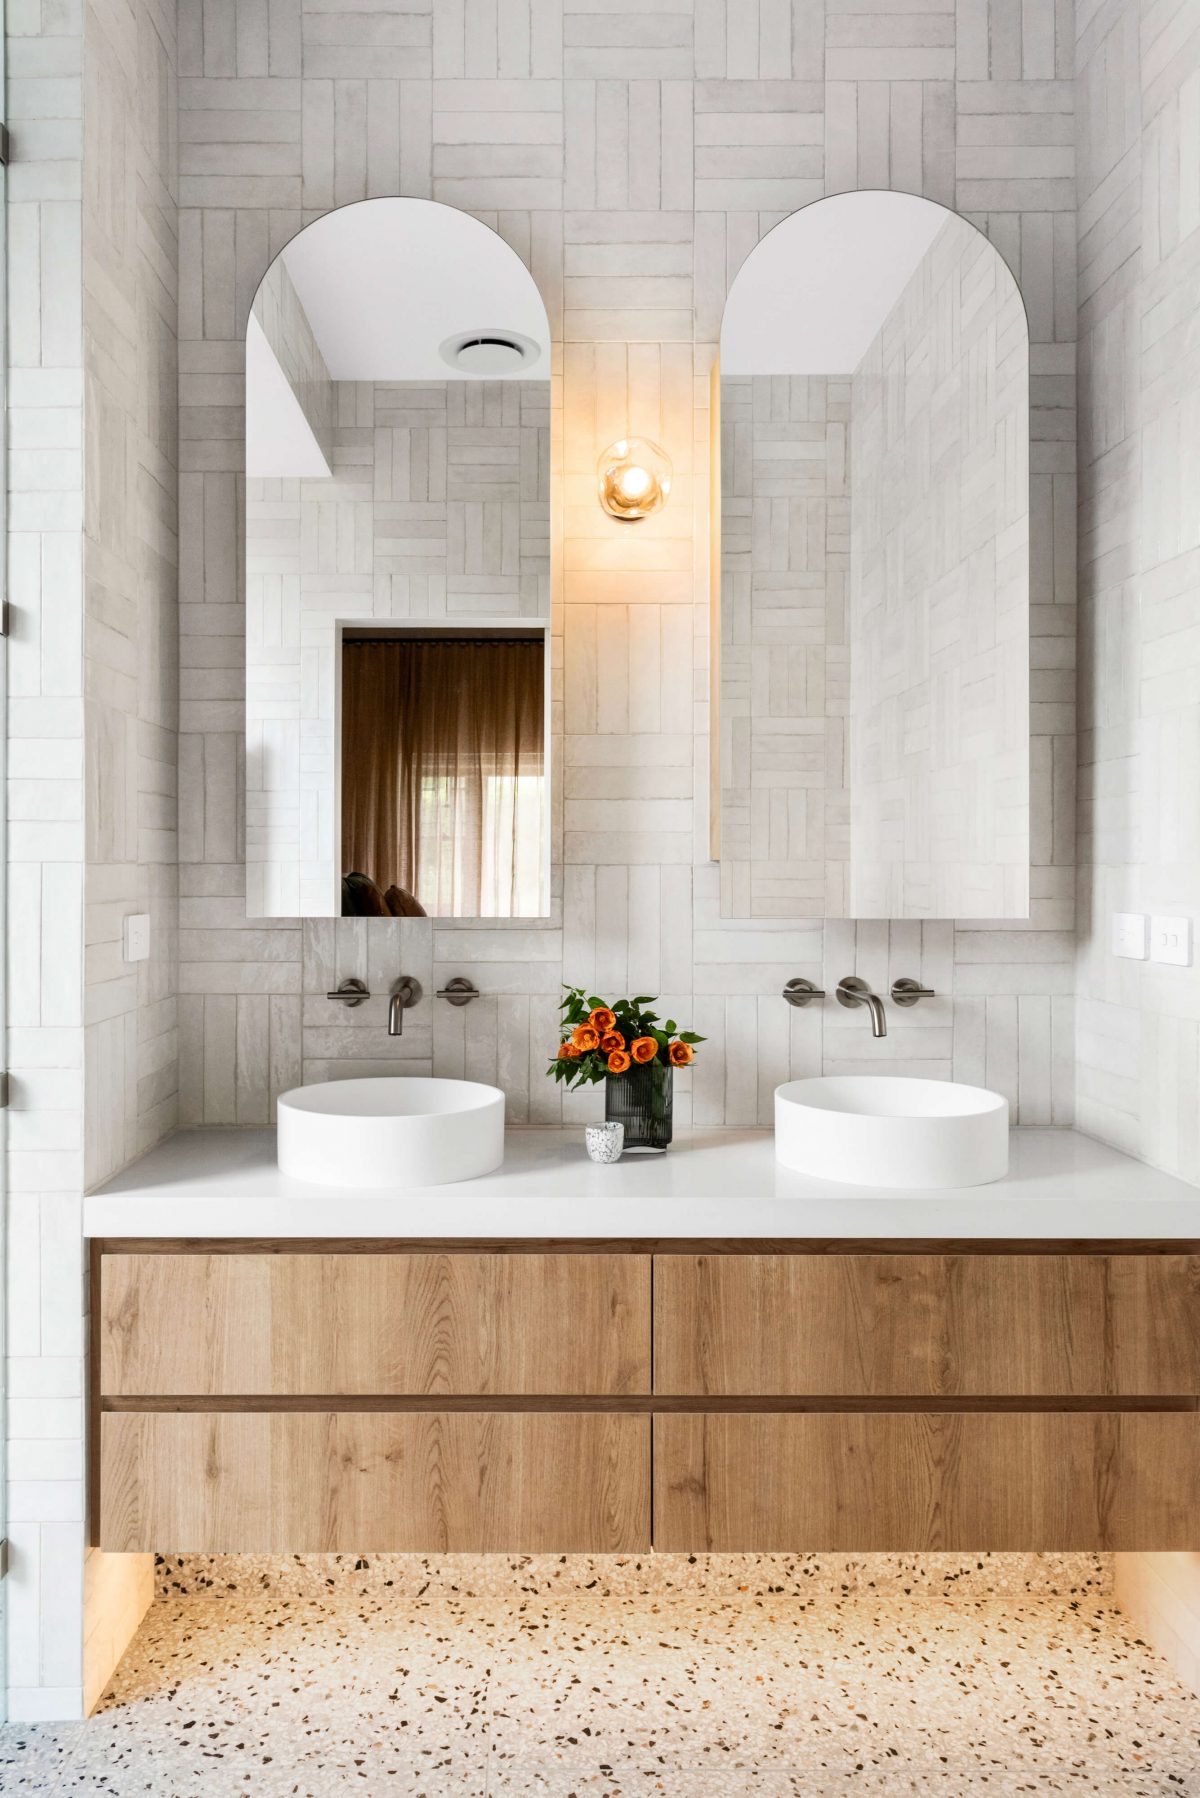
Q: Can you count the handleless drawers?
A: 4